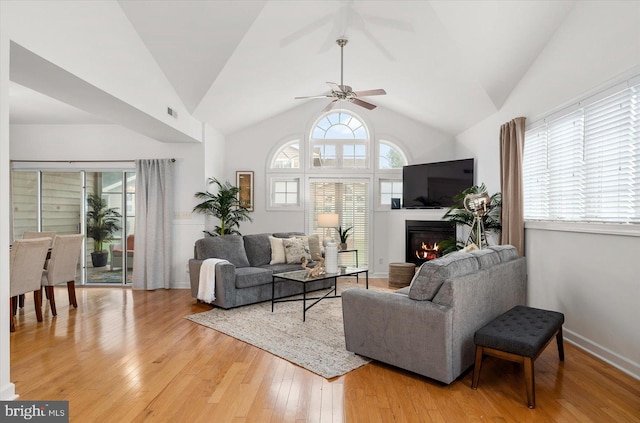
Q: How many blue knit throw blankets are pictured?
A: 0